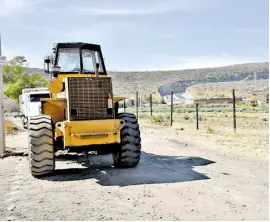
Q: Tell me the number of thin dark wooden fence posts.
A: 6